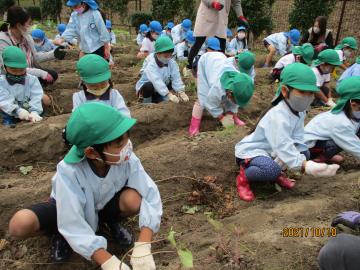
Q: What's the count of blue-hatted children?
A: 13